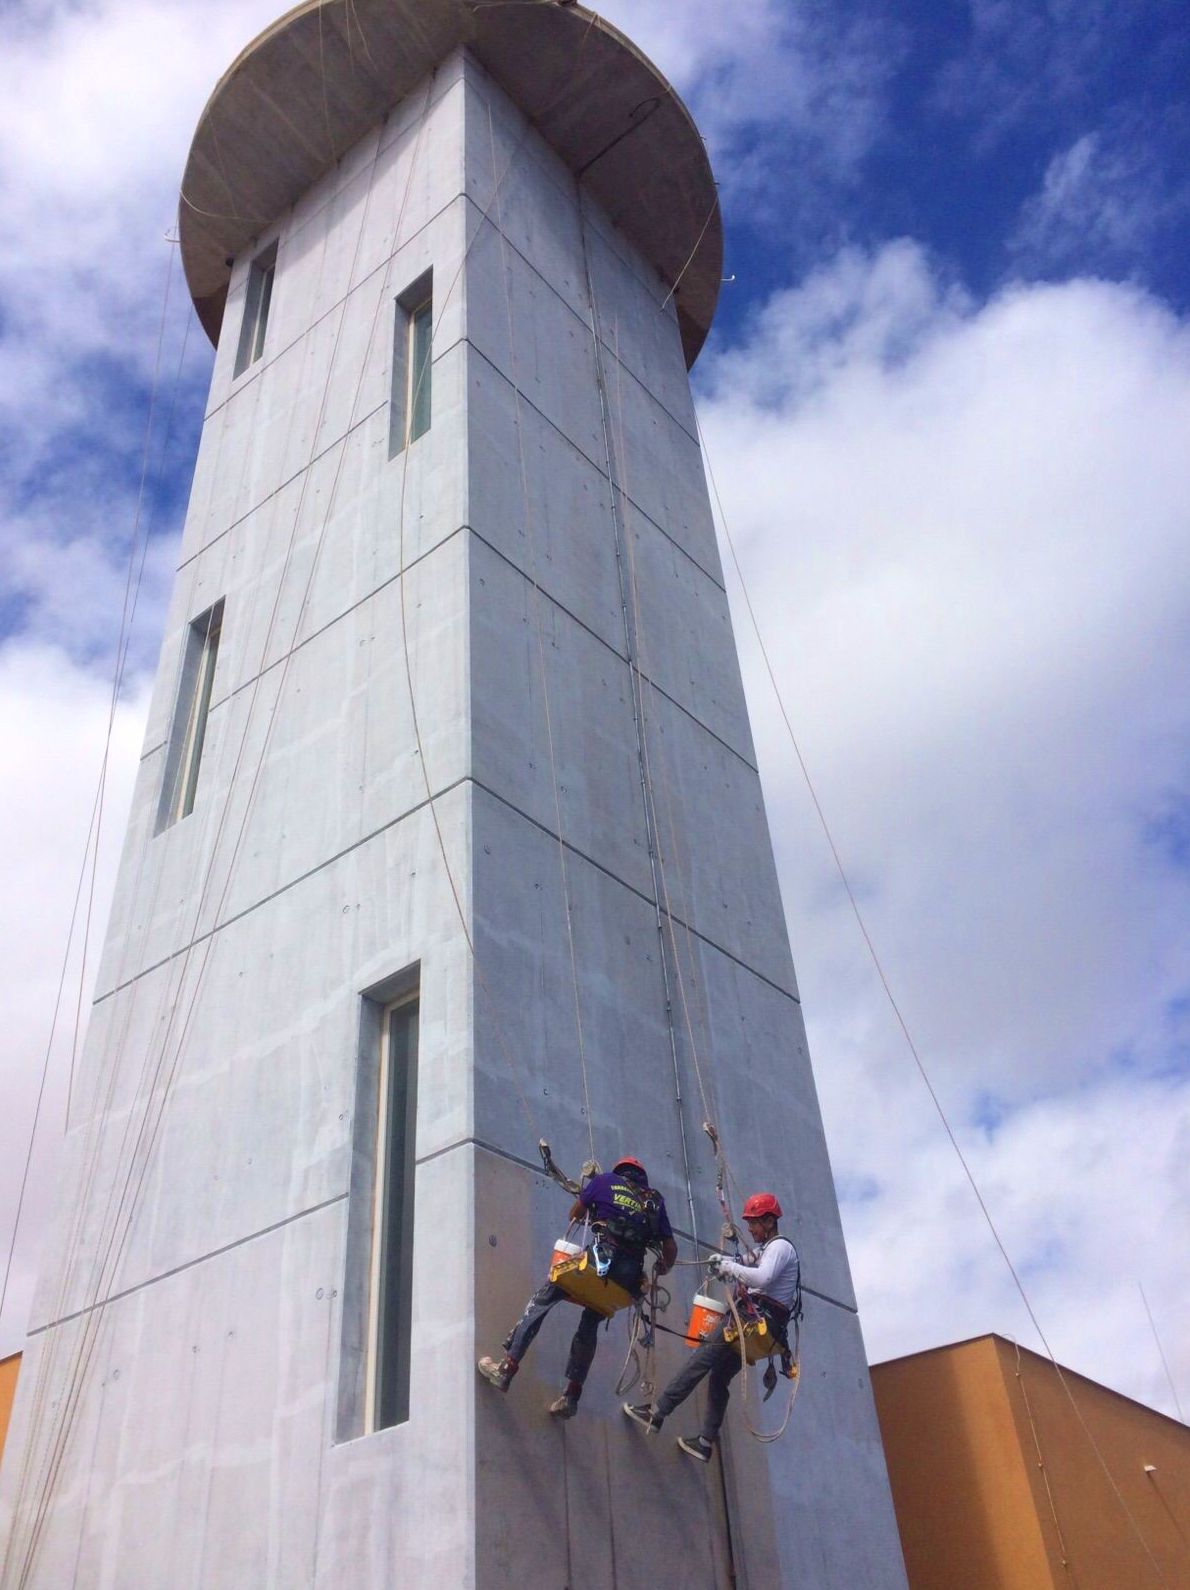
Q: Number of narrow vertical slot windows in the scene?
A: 4